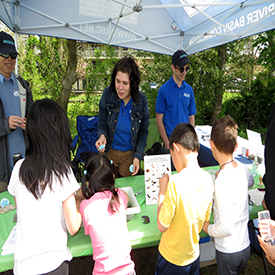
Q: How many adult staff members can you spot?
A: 3